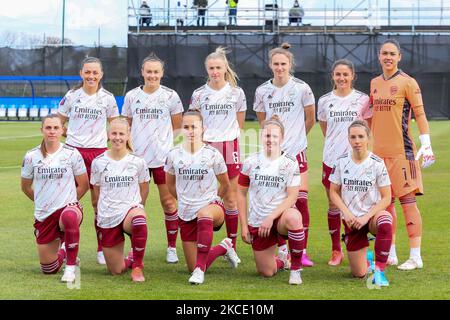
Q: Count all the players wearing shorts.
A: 11